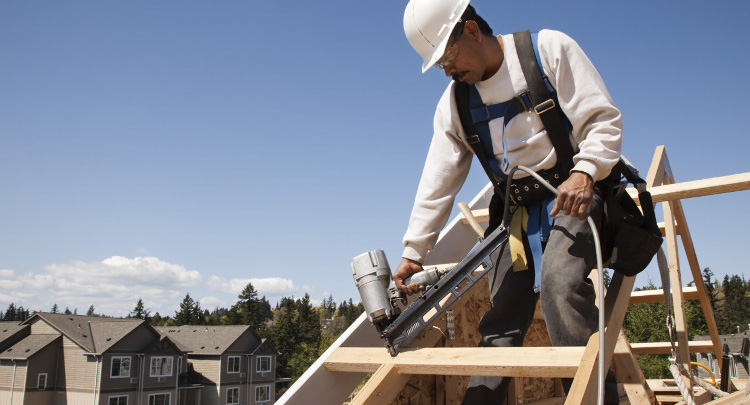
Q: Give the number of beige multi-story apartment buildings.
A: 2